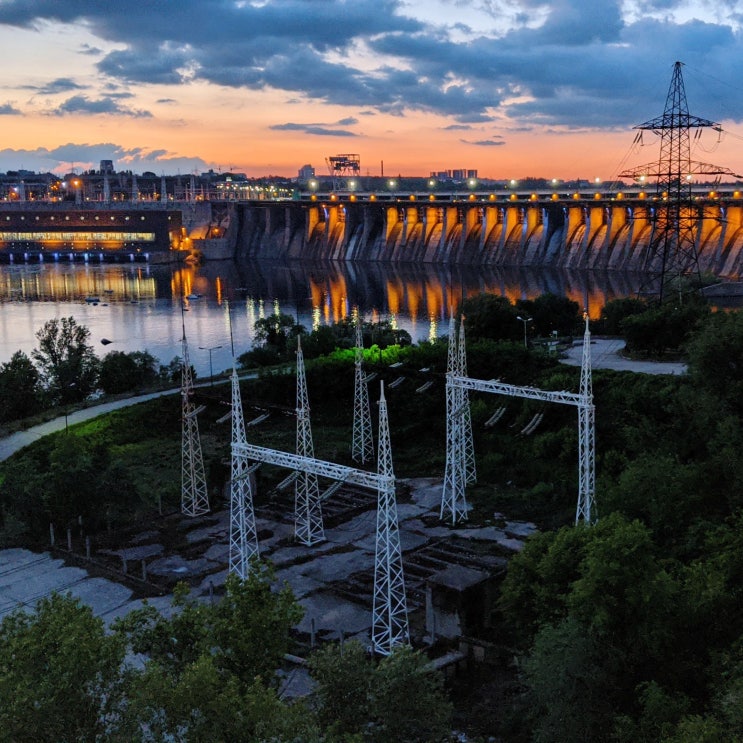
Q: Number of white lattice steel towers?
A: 8